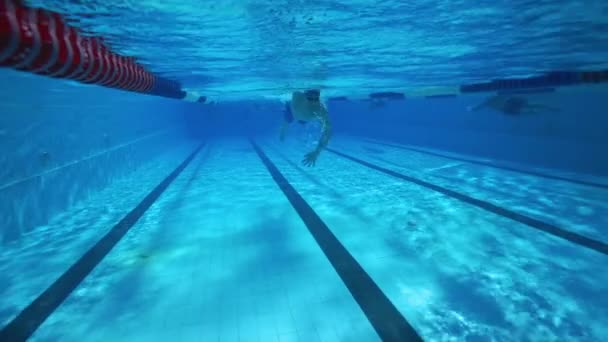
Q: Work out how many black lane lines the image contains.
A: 4